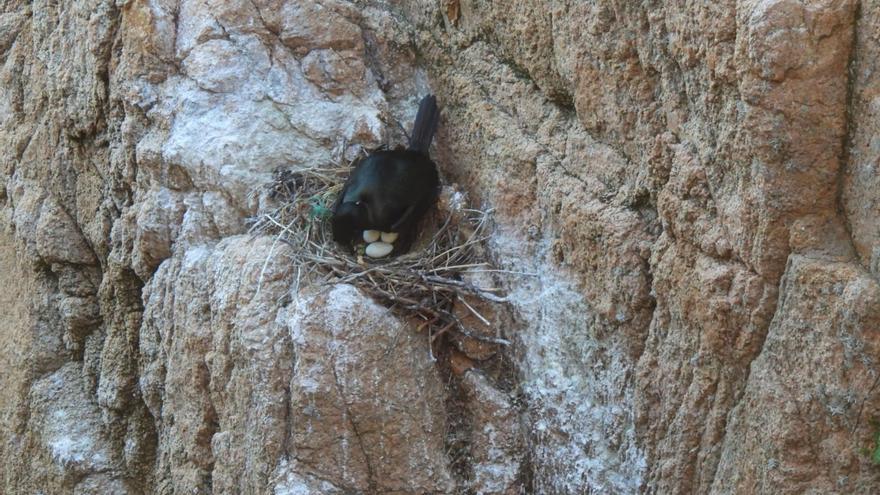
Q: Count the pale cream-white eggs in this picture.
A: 3